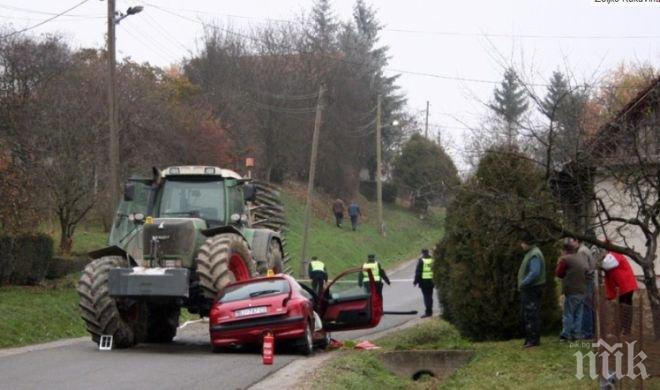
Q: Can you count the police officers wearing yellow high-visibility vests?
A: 3